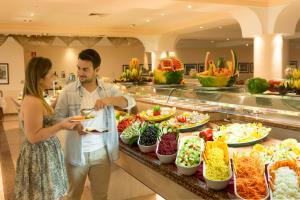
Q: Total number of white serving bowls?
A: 7